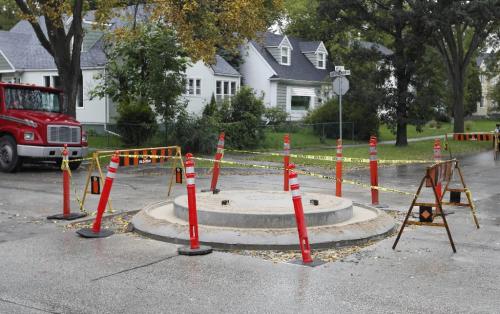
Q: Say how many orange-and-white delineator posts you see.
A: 9